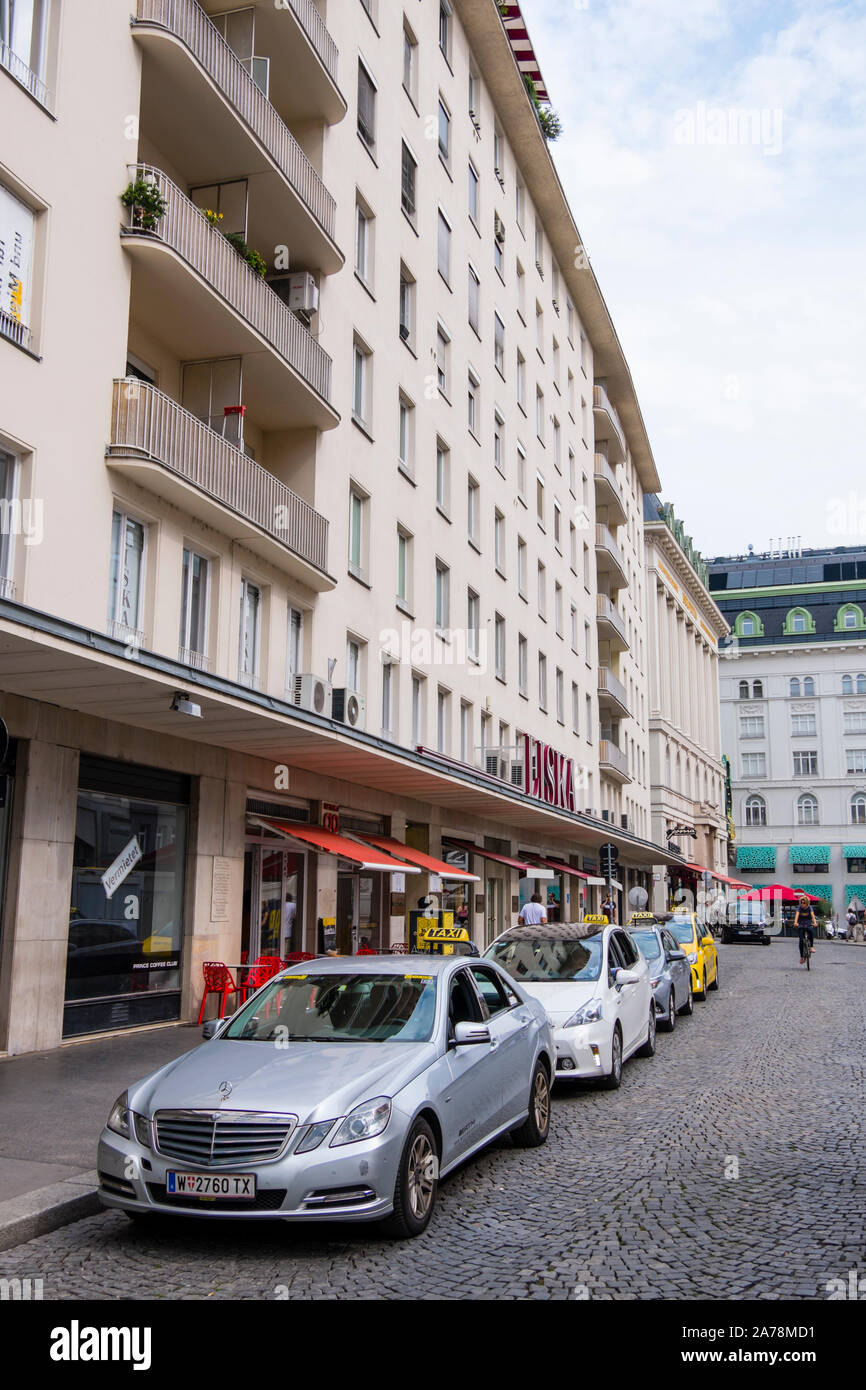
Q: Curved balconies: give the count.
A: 10